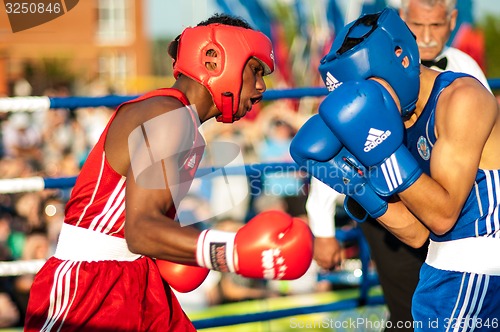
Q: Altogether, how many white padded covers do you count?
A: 3